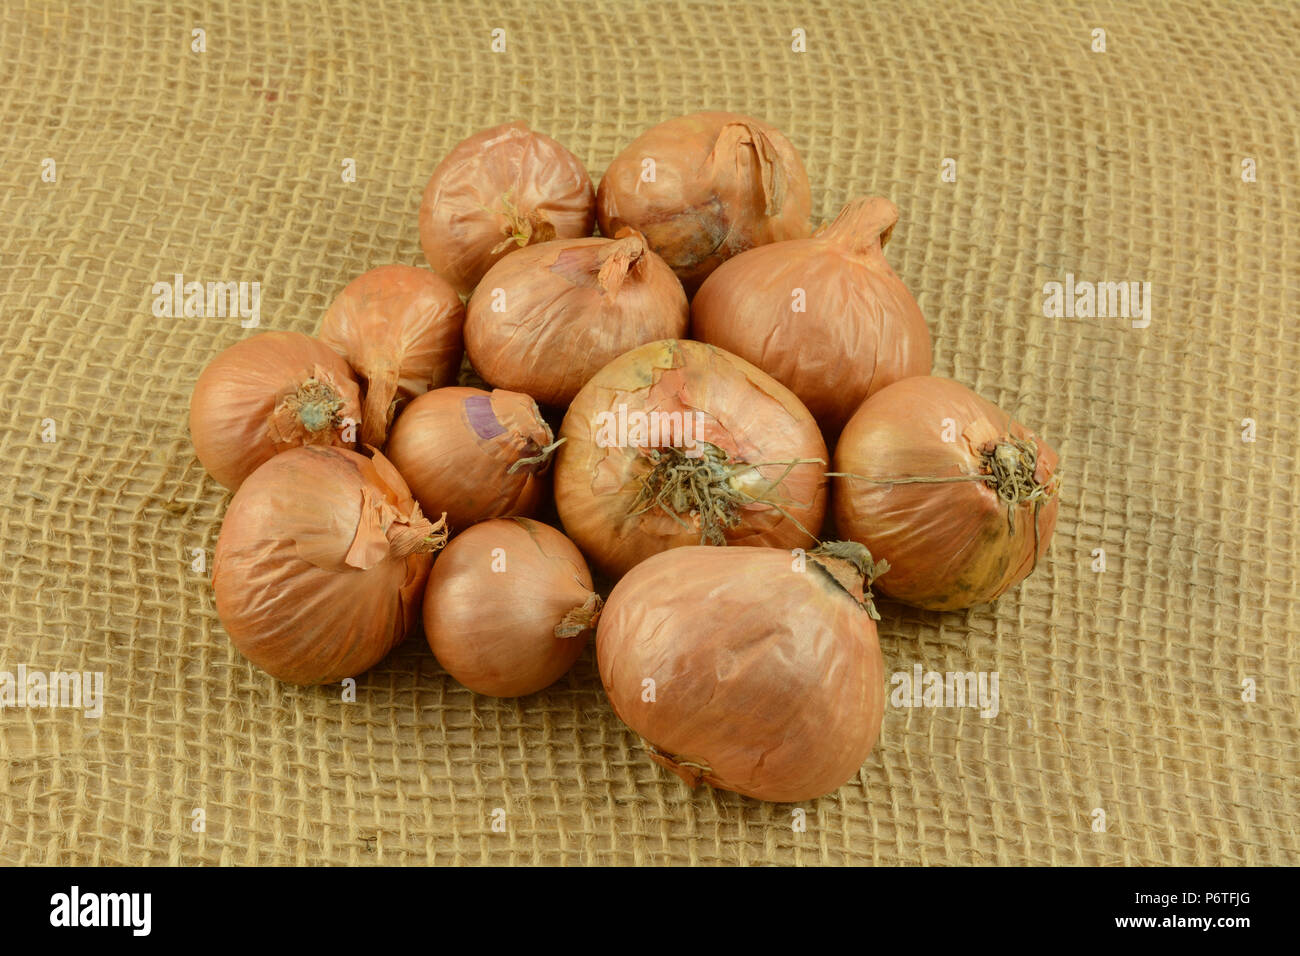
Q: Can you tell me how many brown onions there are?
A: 12